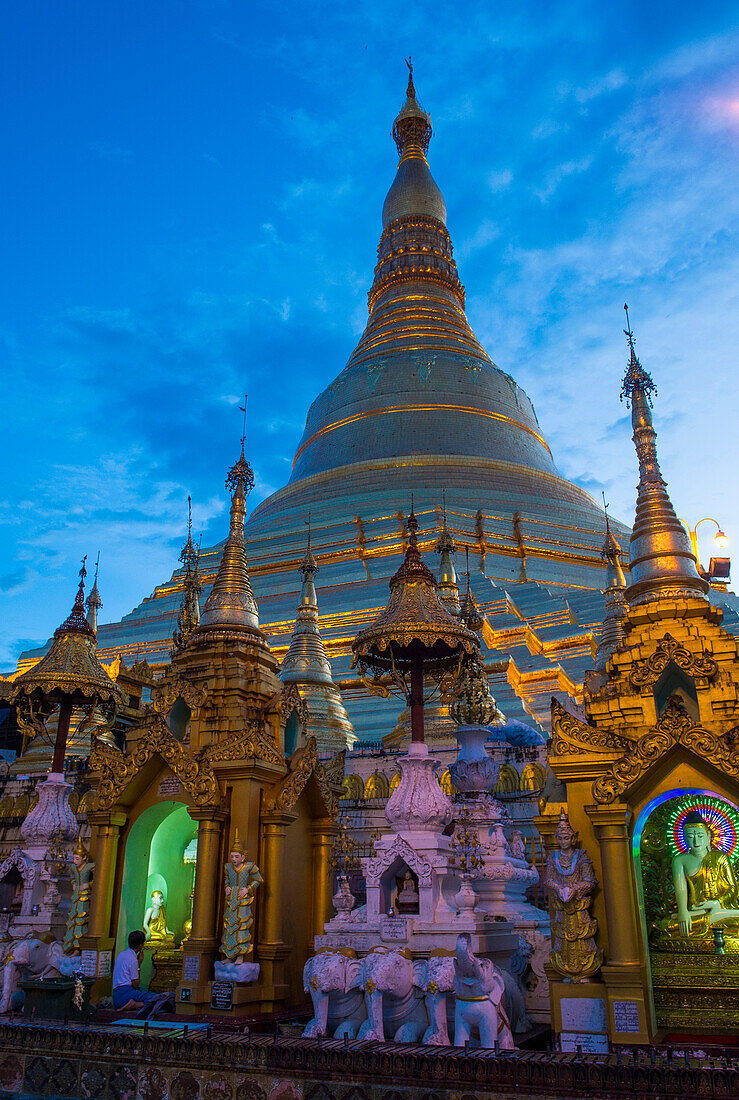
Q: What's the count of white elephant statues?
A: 5